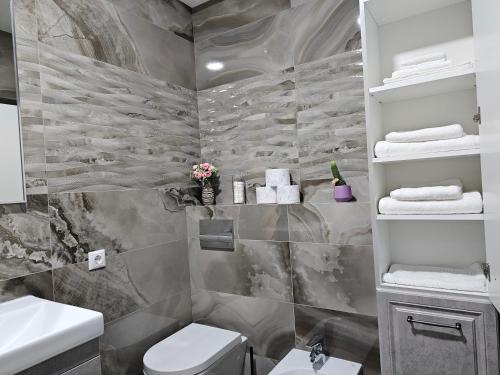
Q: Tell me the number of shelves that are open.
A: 4